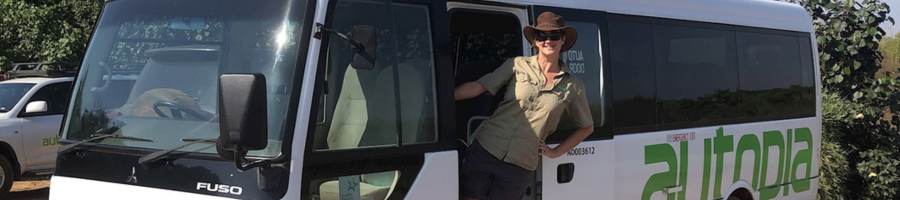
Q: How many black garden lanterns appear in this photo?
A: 0